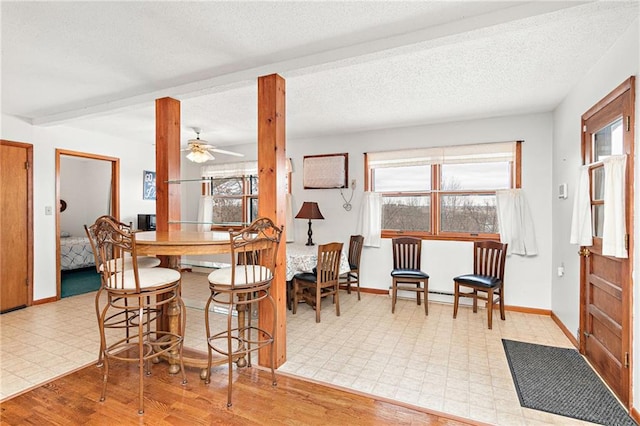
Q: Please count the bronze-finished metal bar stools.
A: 3